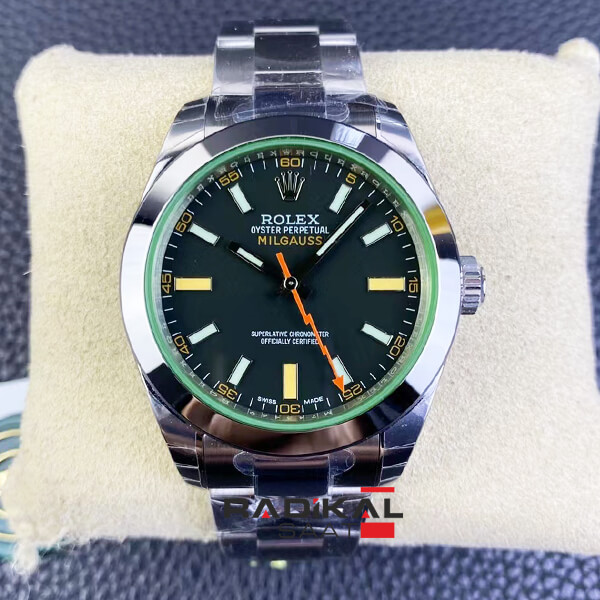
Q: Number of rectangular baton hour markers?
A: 11